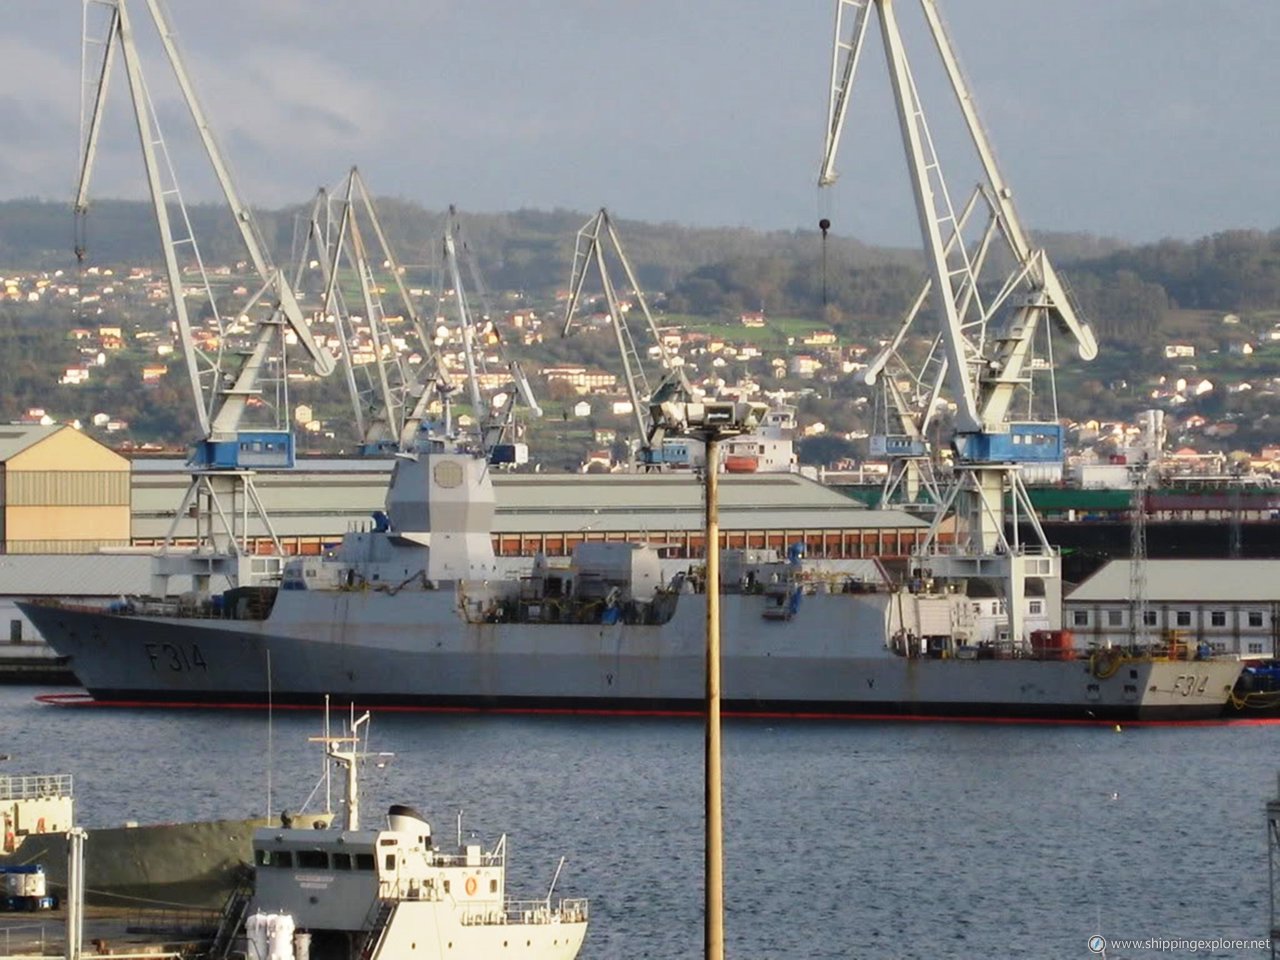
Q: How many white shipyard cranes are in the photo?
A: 7